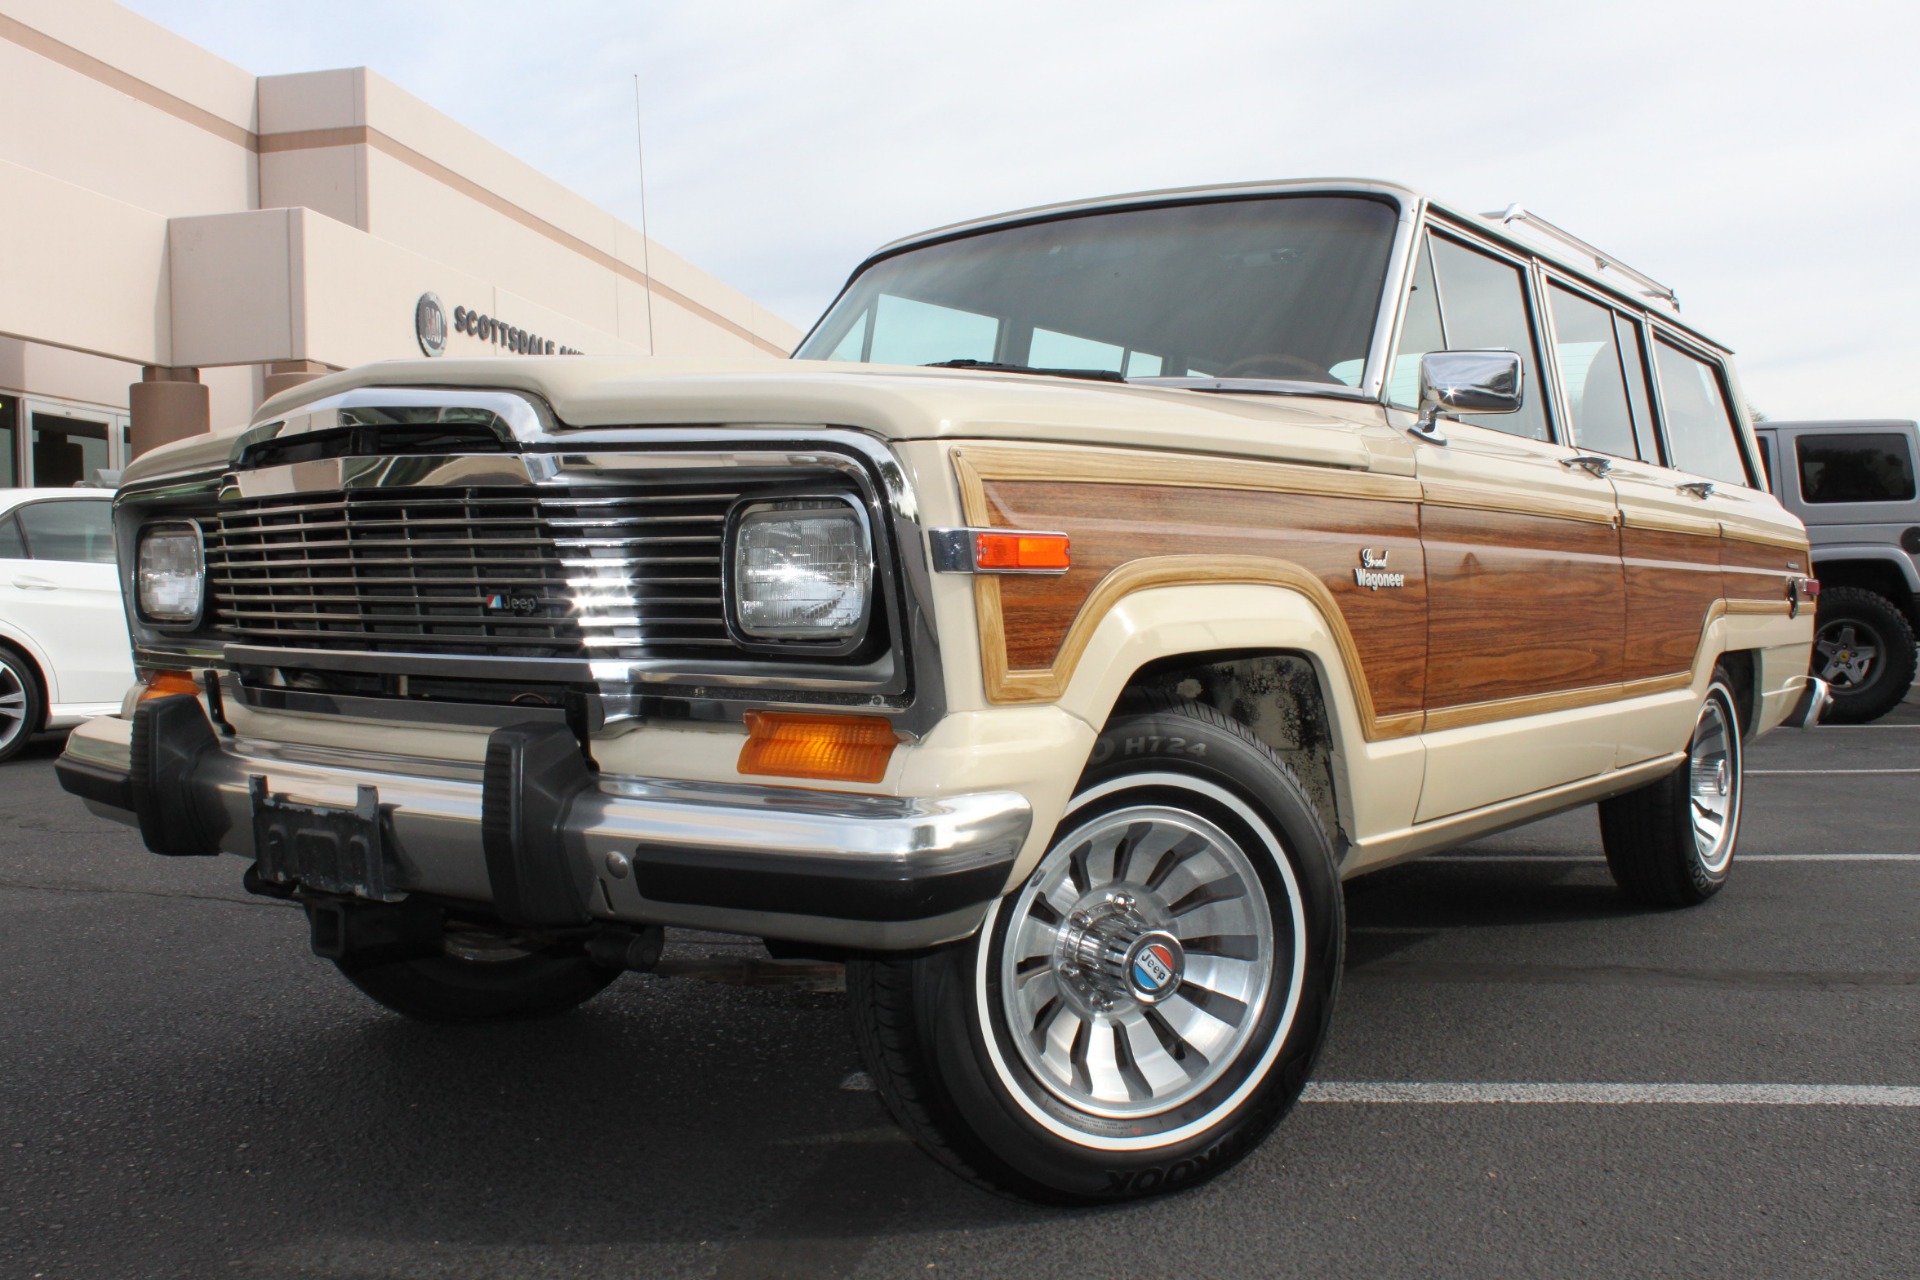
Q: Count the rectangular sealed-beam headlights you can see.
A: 2